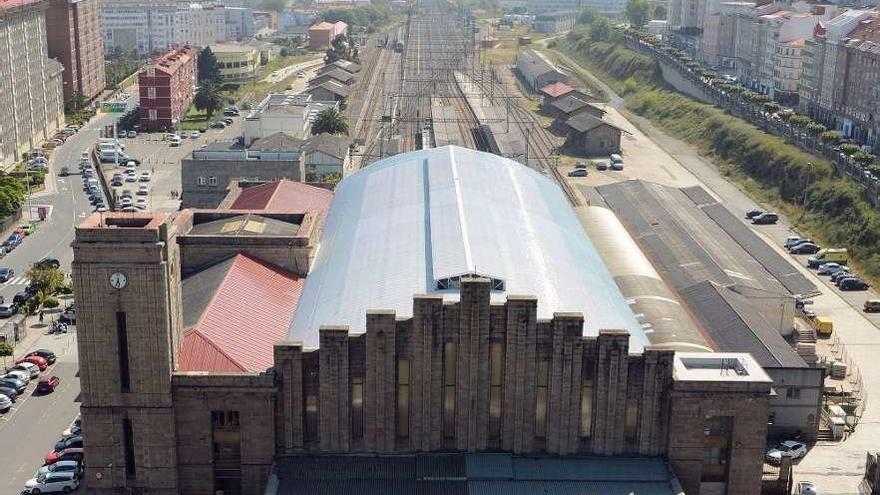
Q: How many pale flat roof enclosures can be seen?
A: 1